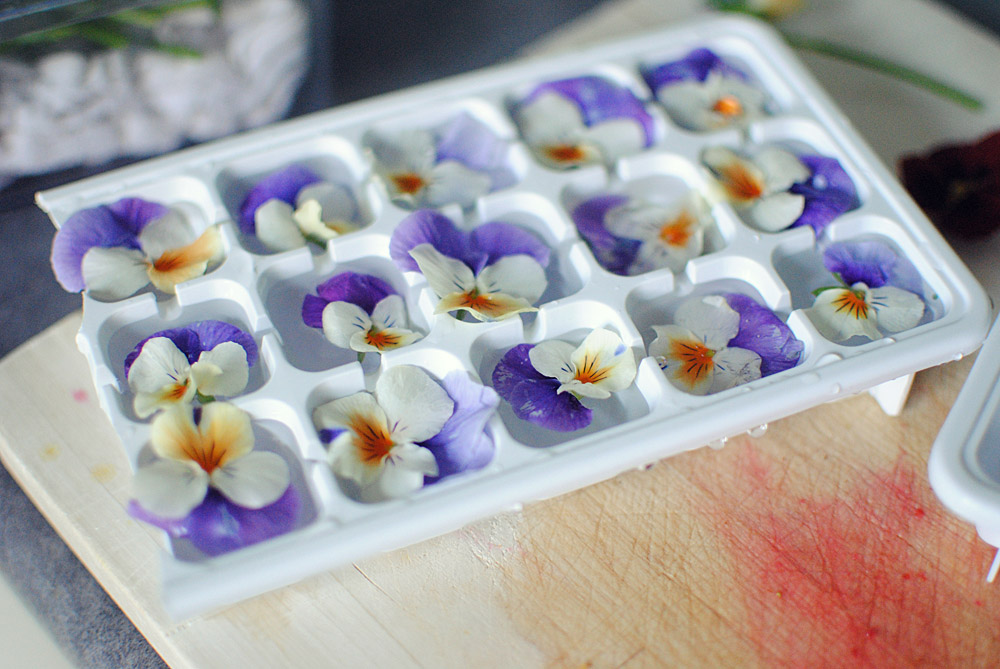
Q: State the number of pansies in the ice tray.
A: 15